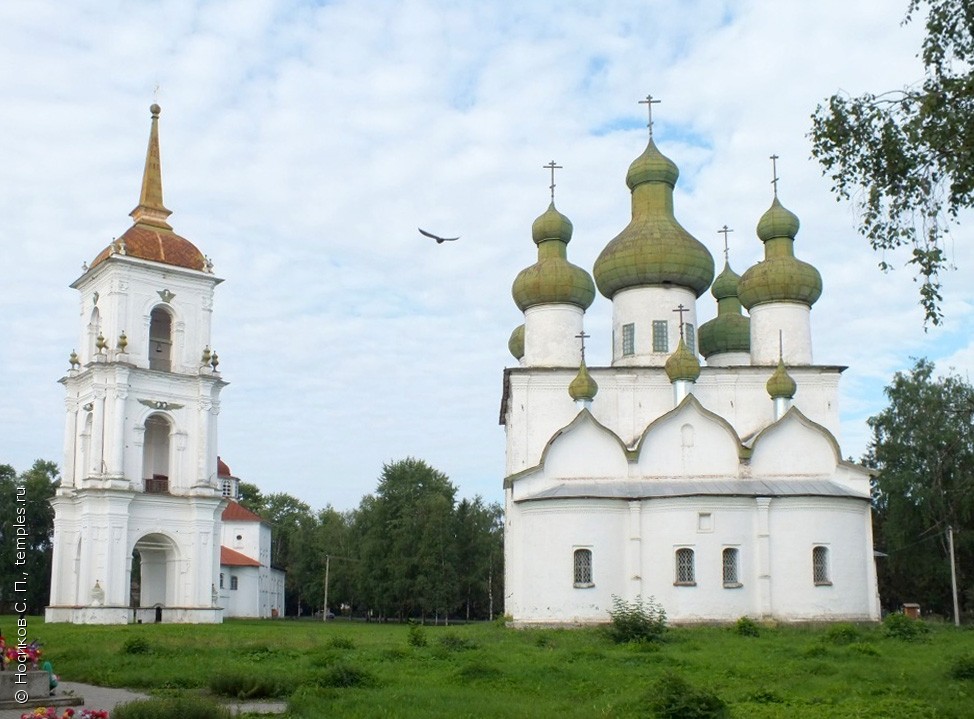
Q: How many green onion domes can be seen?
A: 8